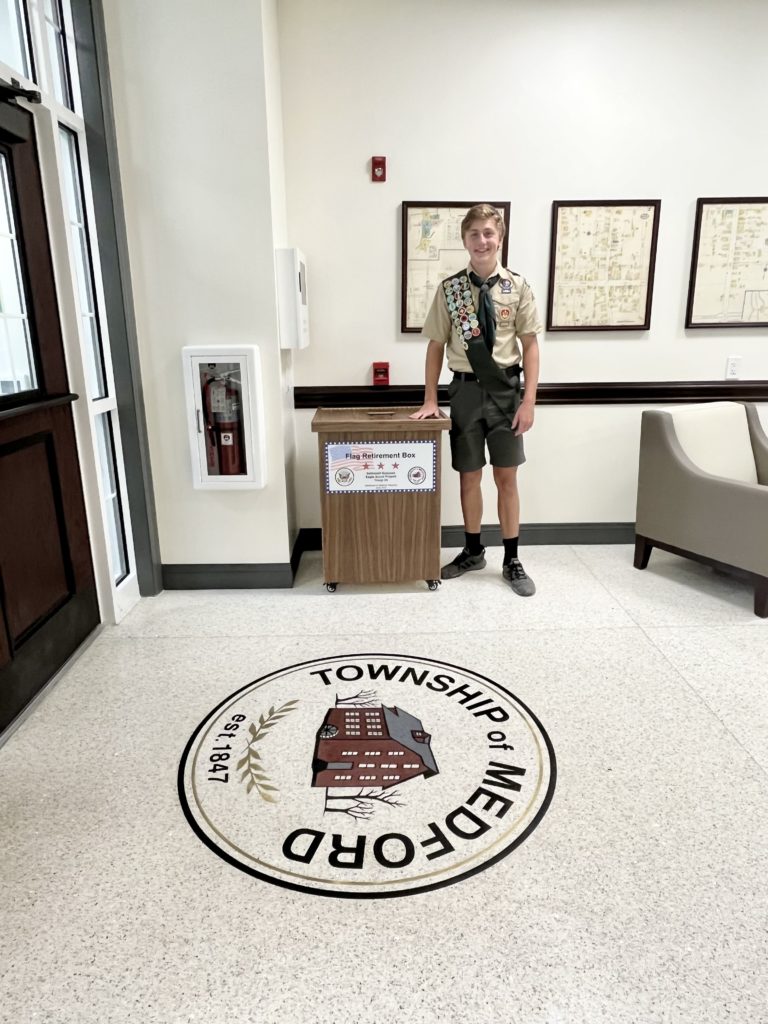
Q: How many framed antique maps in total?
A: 3